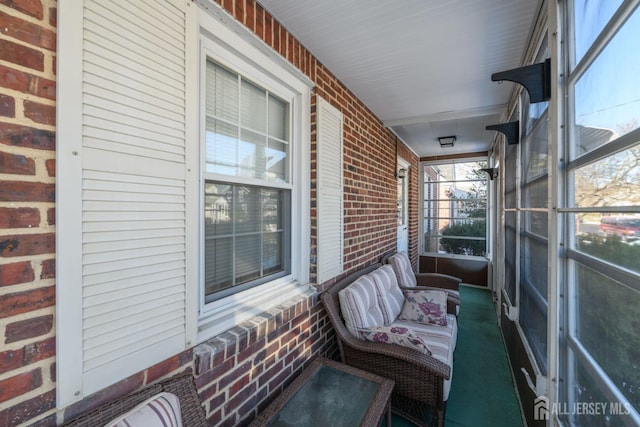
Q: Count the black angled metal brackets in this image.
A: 3